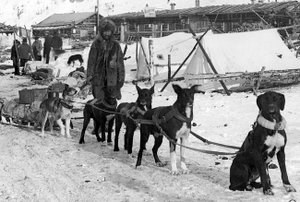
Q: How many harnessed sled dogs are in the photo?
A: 5